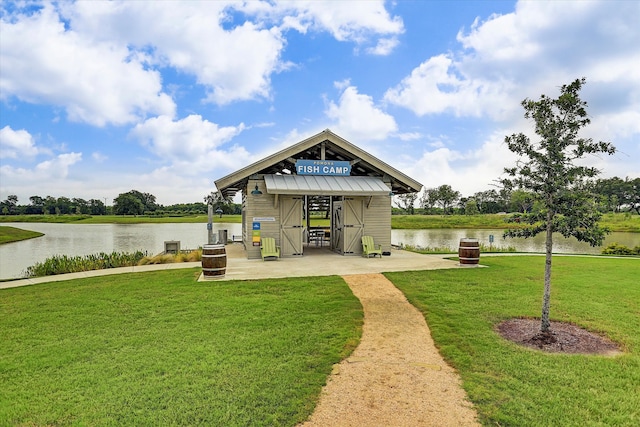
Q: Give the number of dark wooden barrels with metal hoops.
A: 2